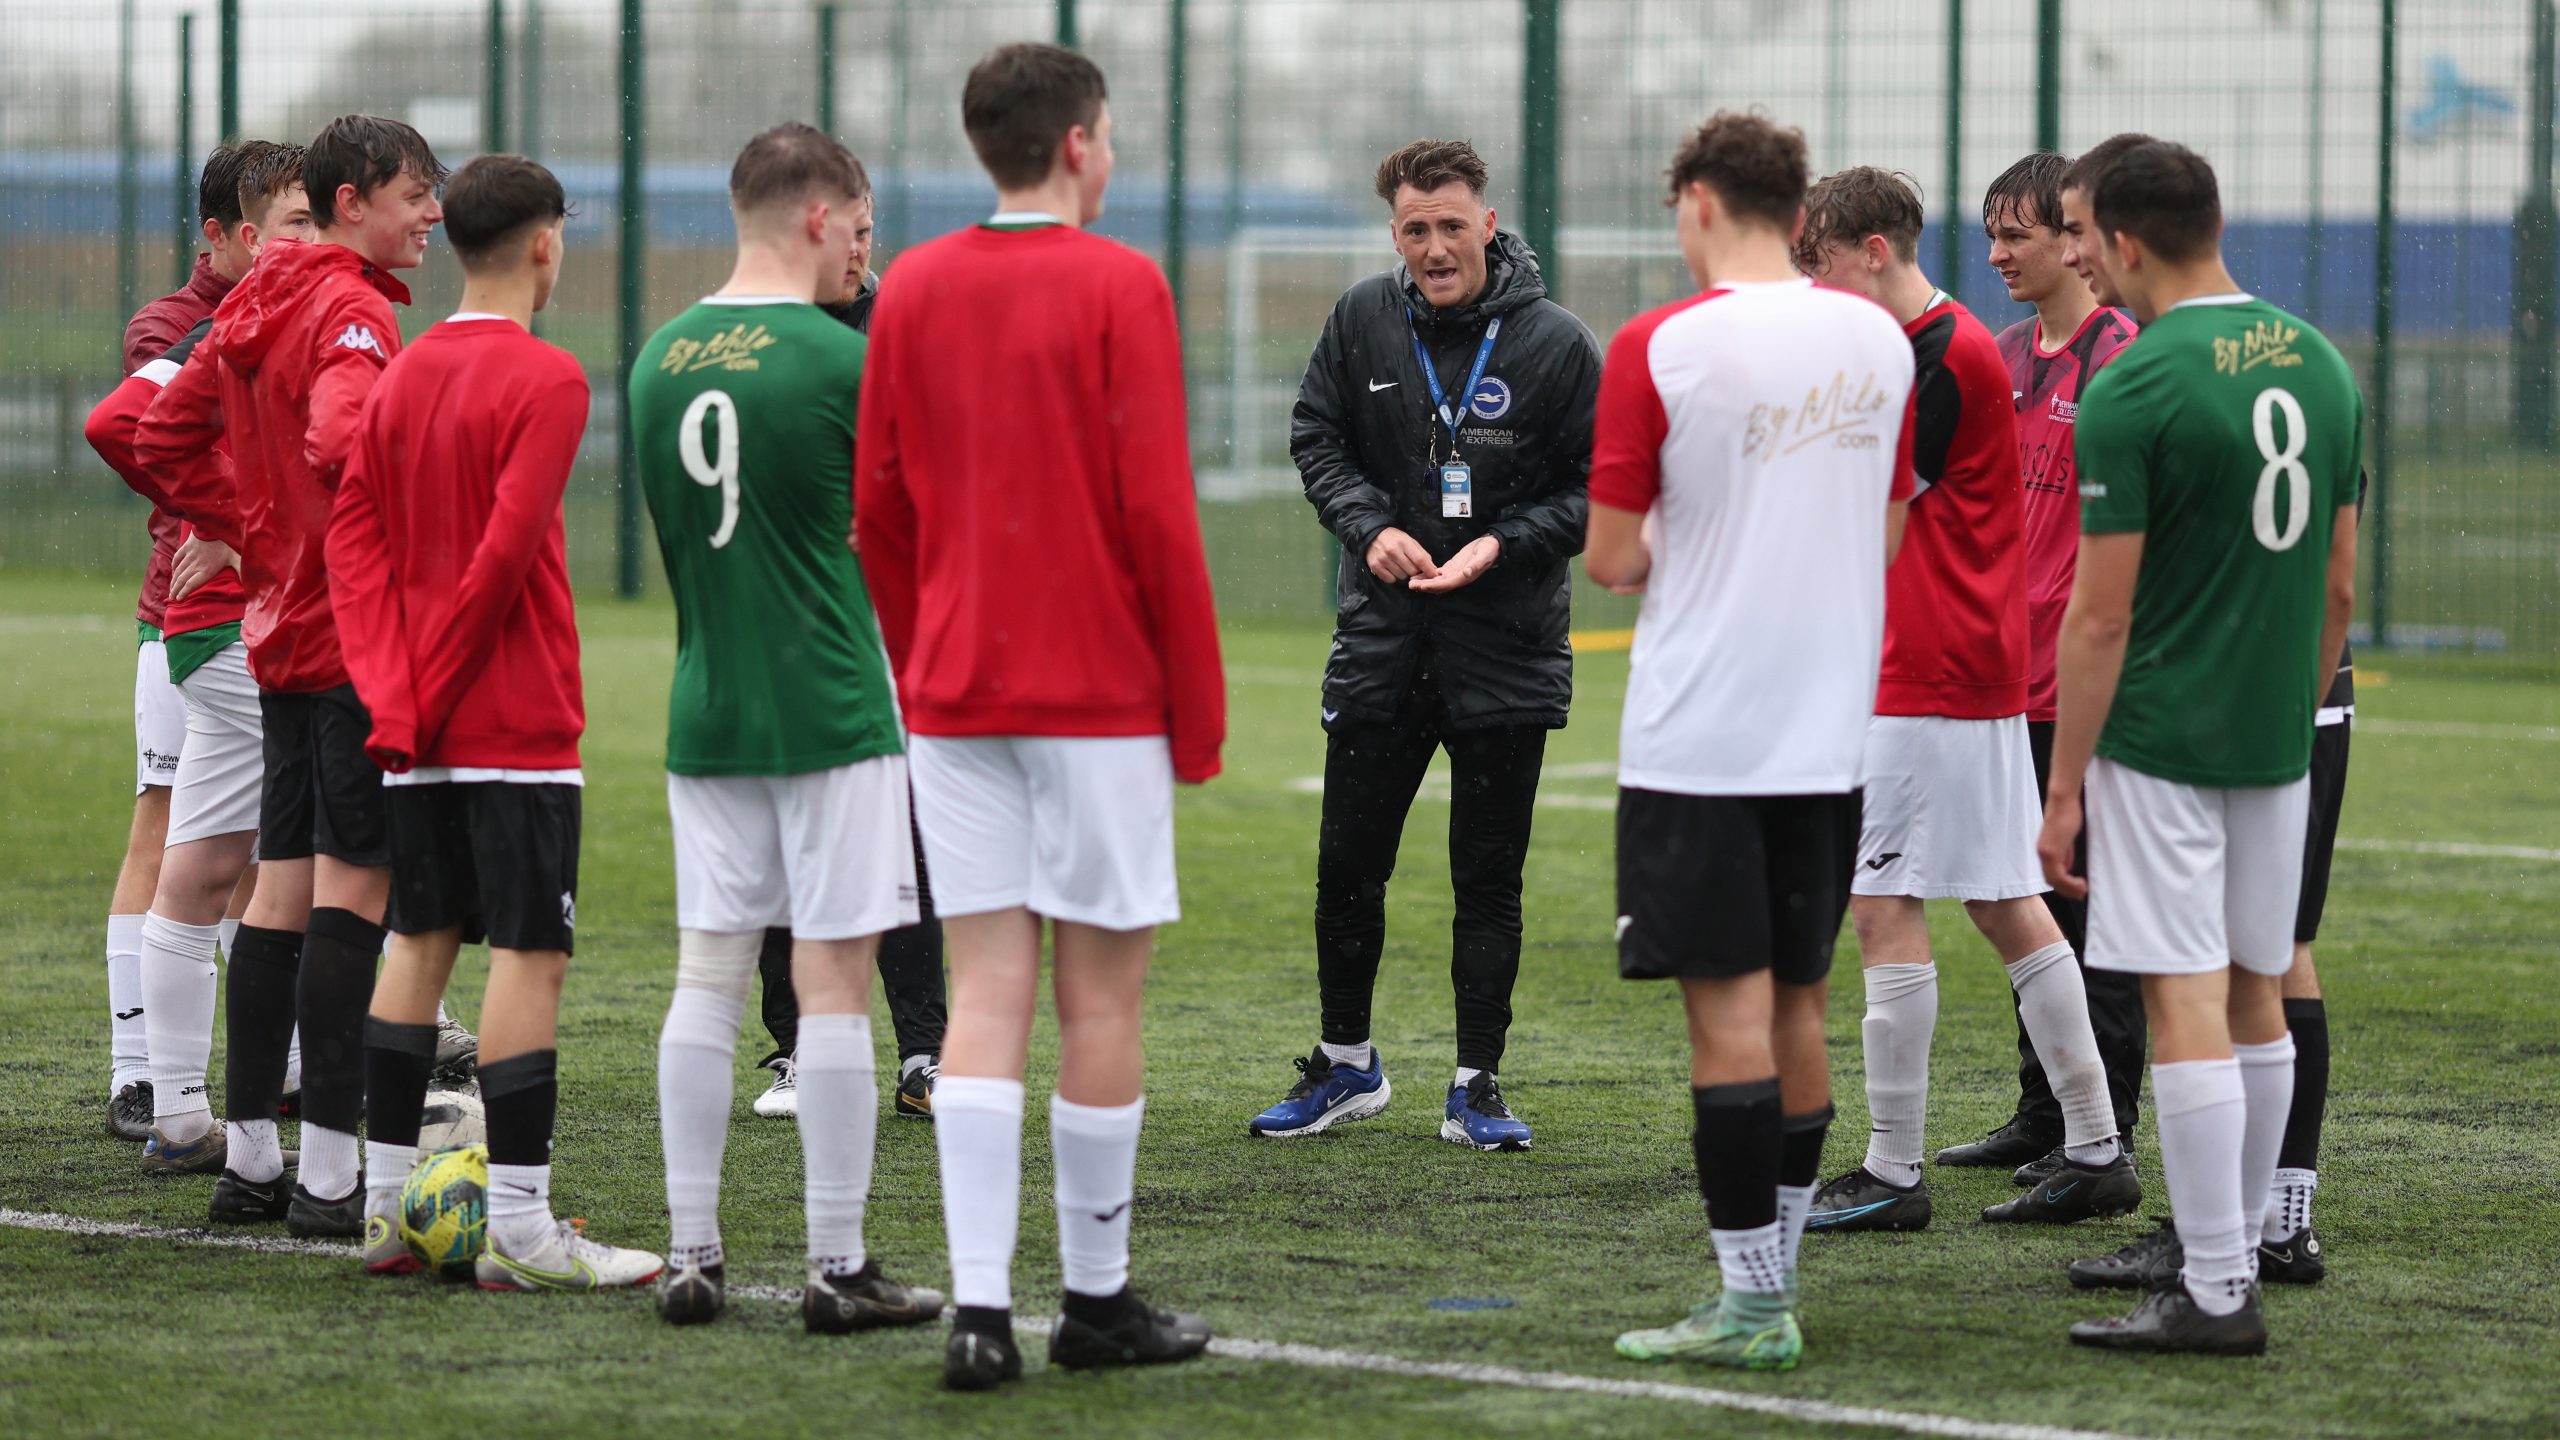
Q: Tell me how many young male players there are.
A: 11